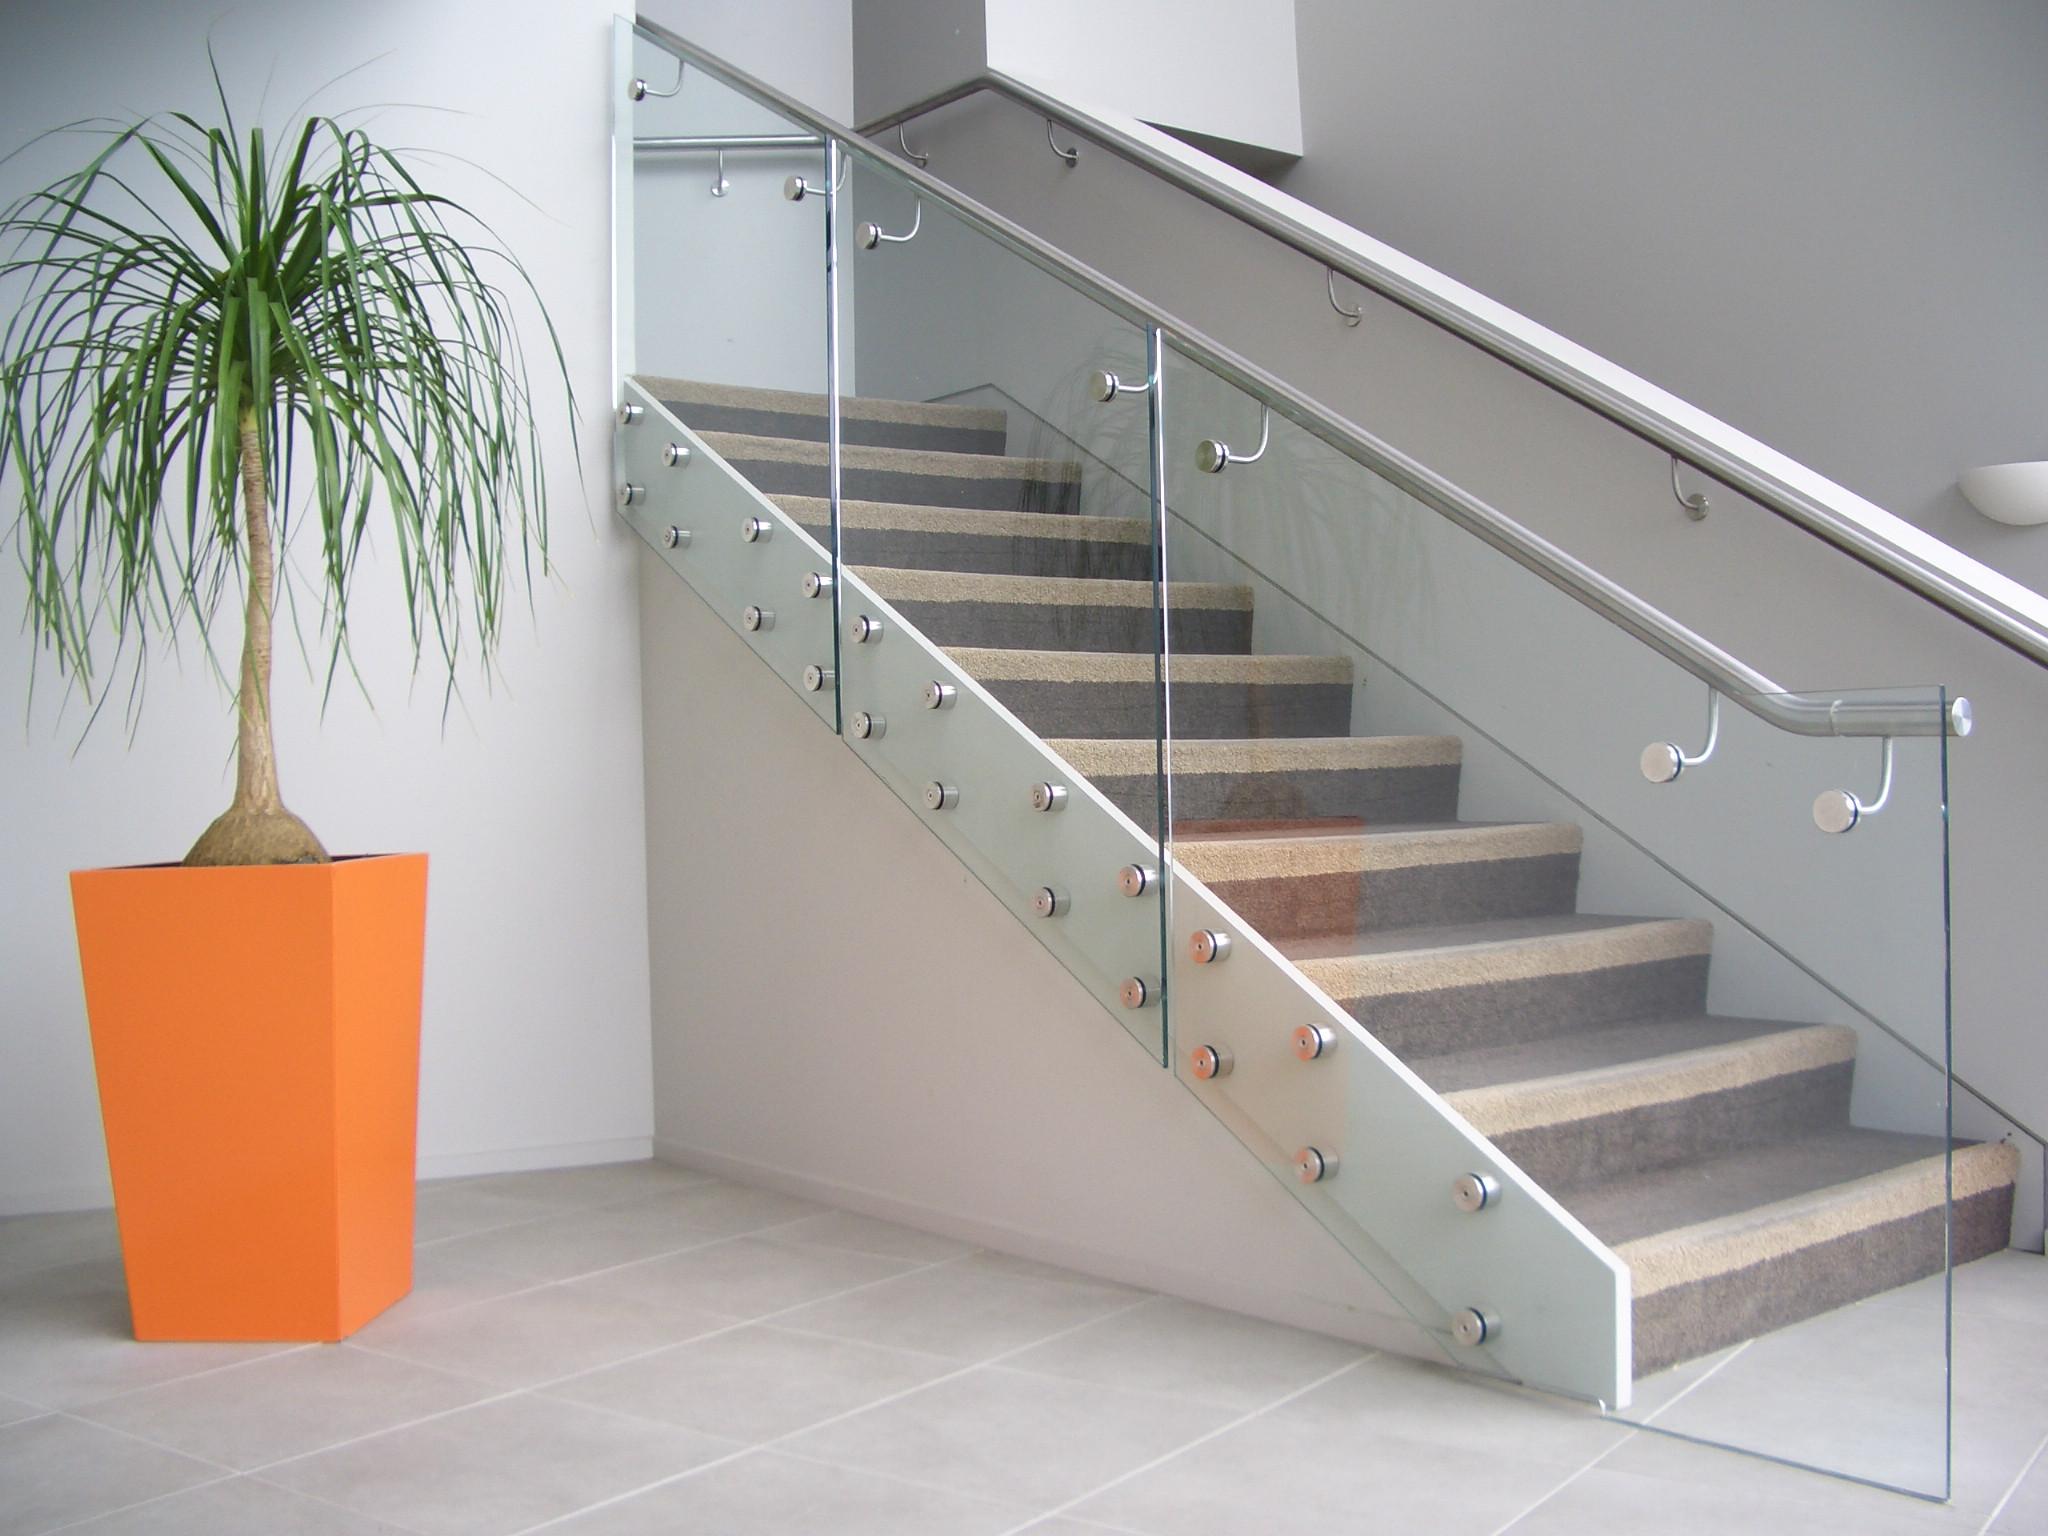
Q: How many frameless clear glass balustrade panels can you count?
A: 3